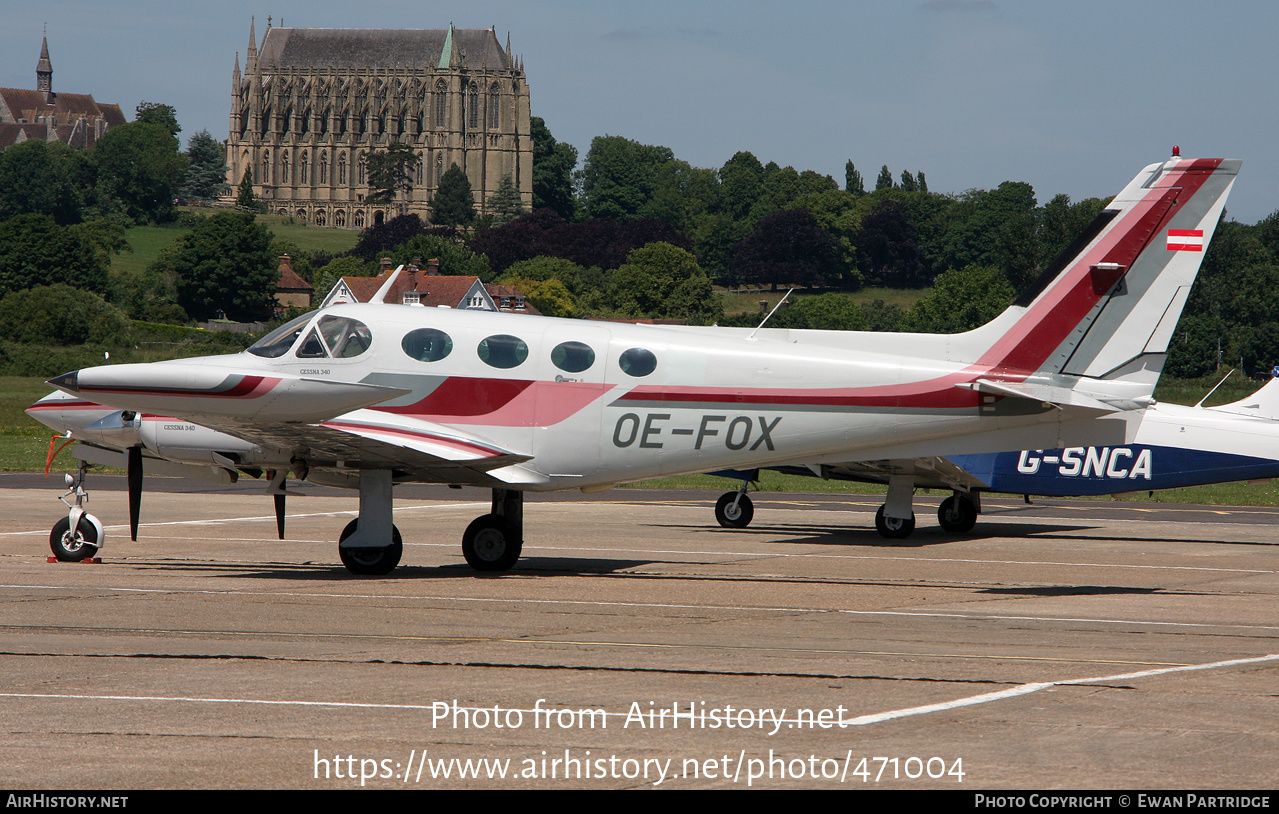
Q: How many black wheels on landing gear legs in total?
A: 6